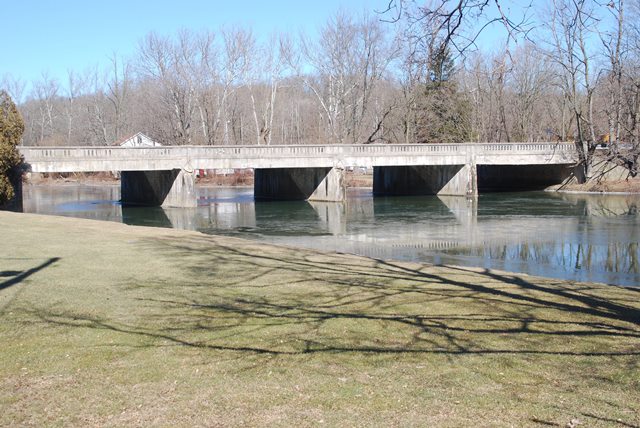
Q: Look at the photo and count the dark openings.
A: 4